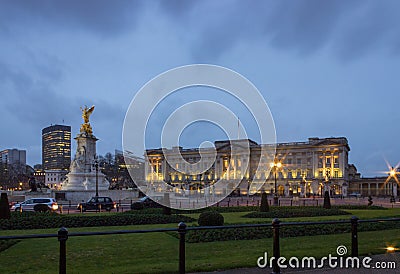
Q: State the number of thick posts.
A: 4